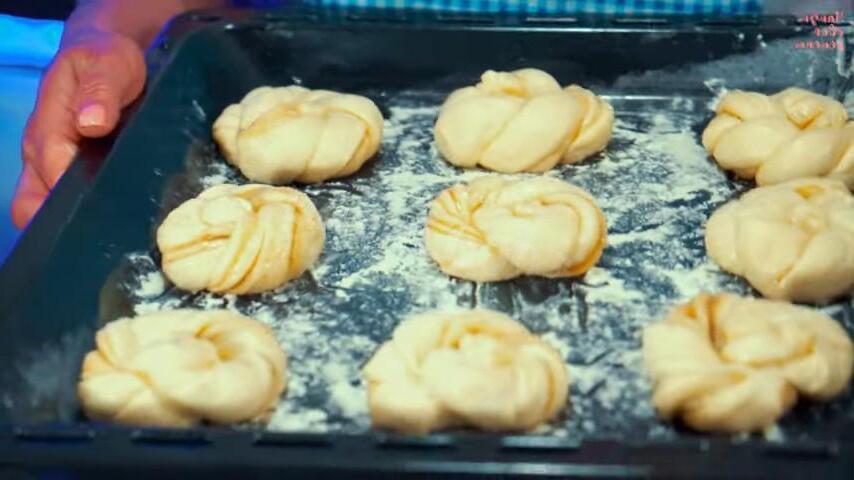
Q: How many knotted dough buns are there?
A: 9